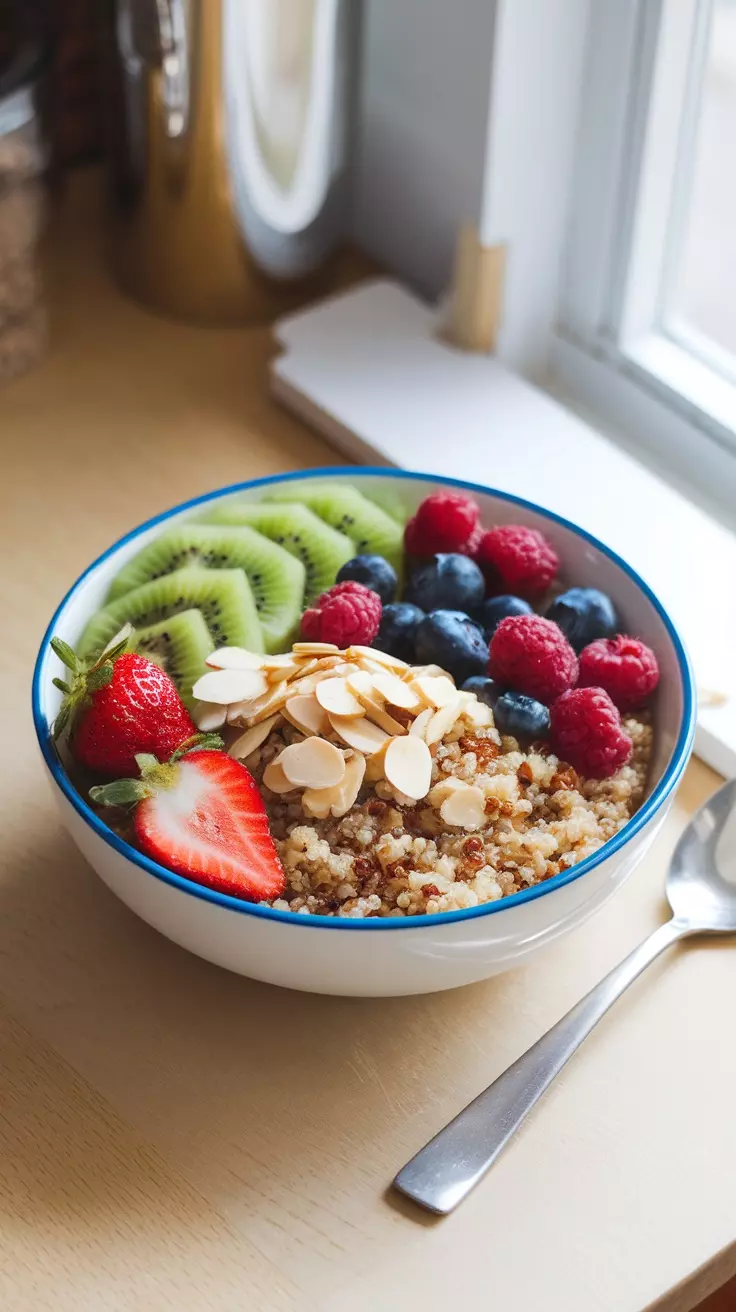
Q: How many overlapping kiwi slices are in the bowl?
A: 5